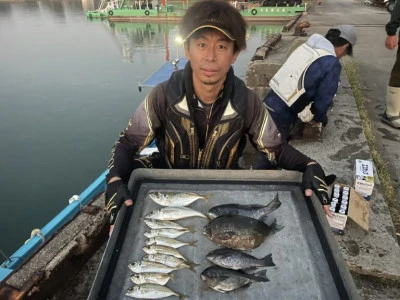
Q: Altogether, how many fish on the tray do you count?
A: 14